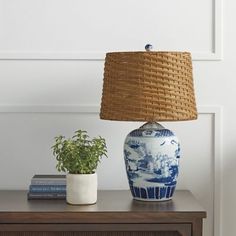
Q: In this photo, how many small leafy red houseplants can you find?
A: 0